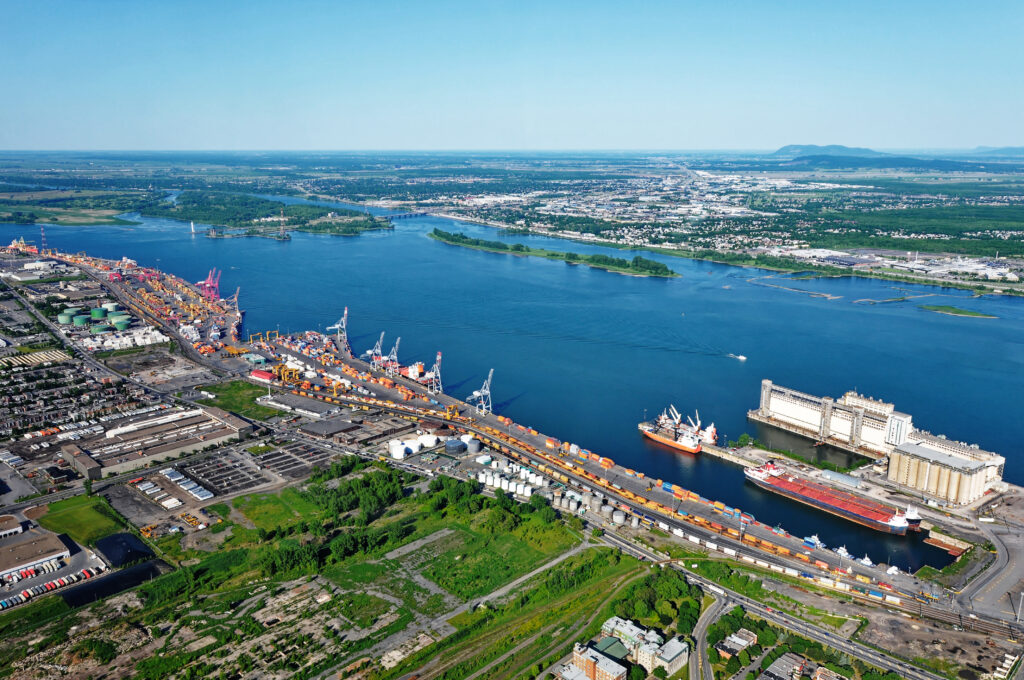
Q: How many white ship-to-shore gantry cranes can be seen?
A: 5